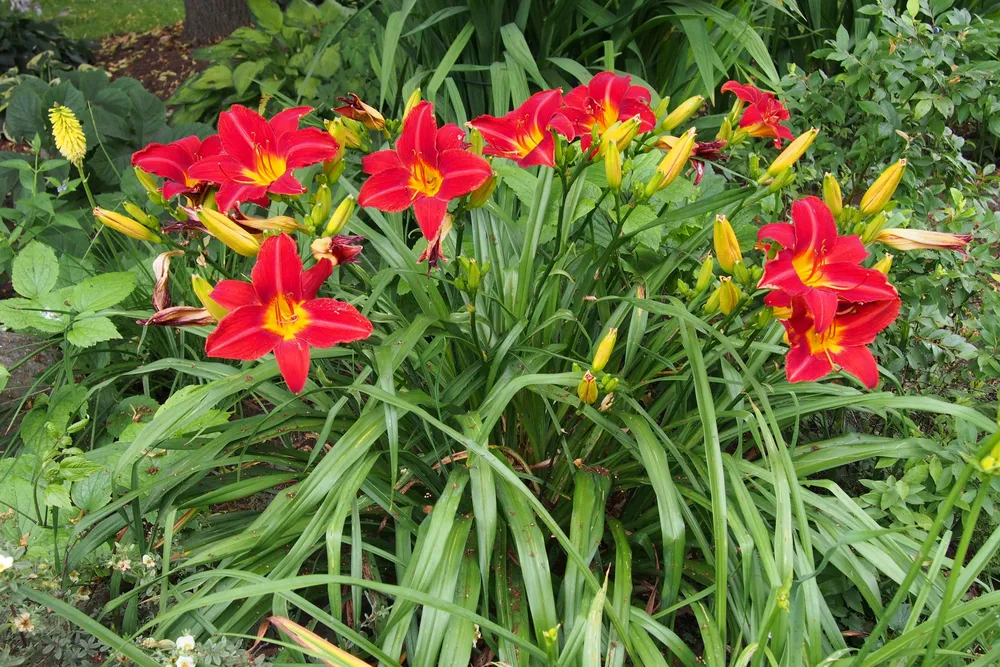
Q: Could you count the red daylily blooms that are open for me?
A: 9